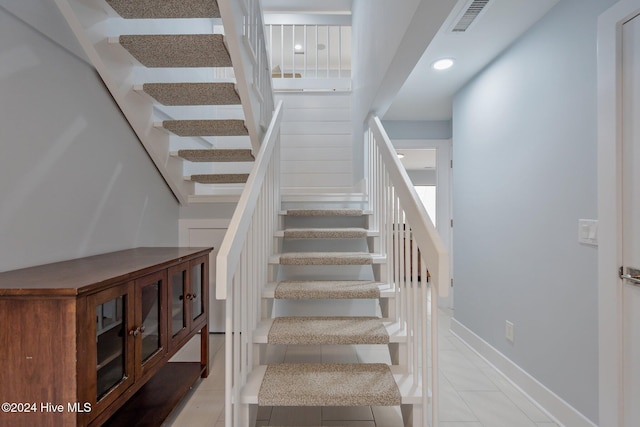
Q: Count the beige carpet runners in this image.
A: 12